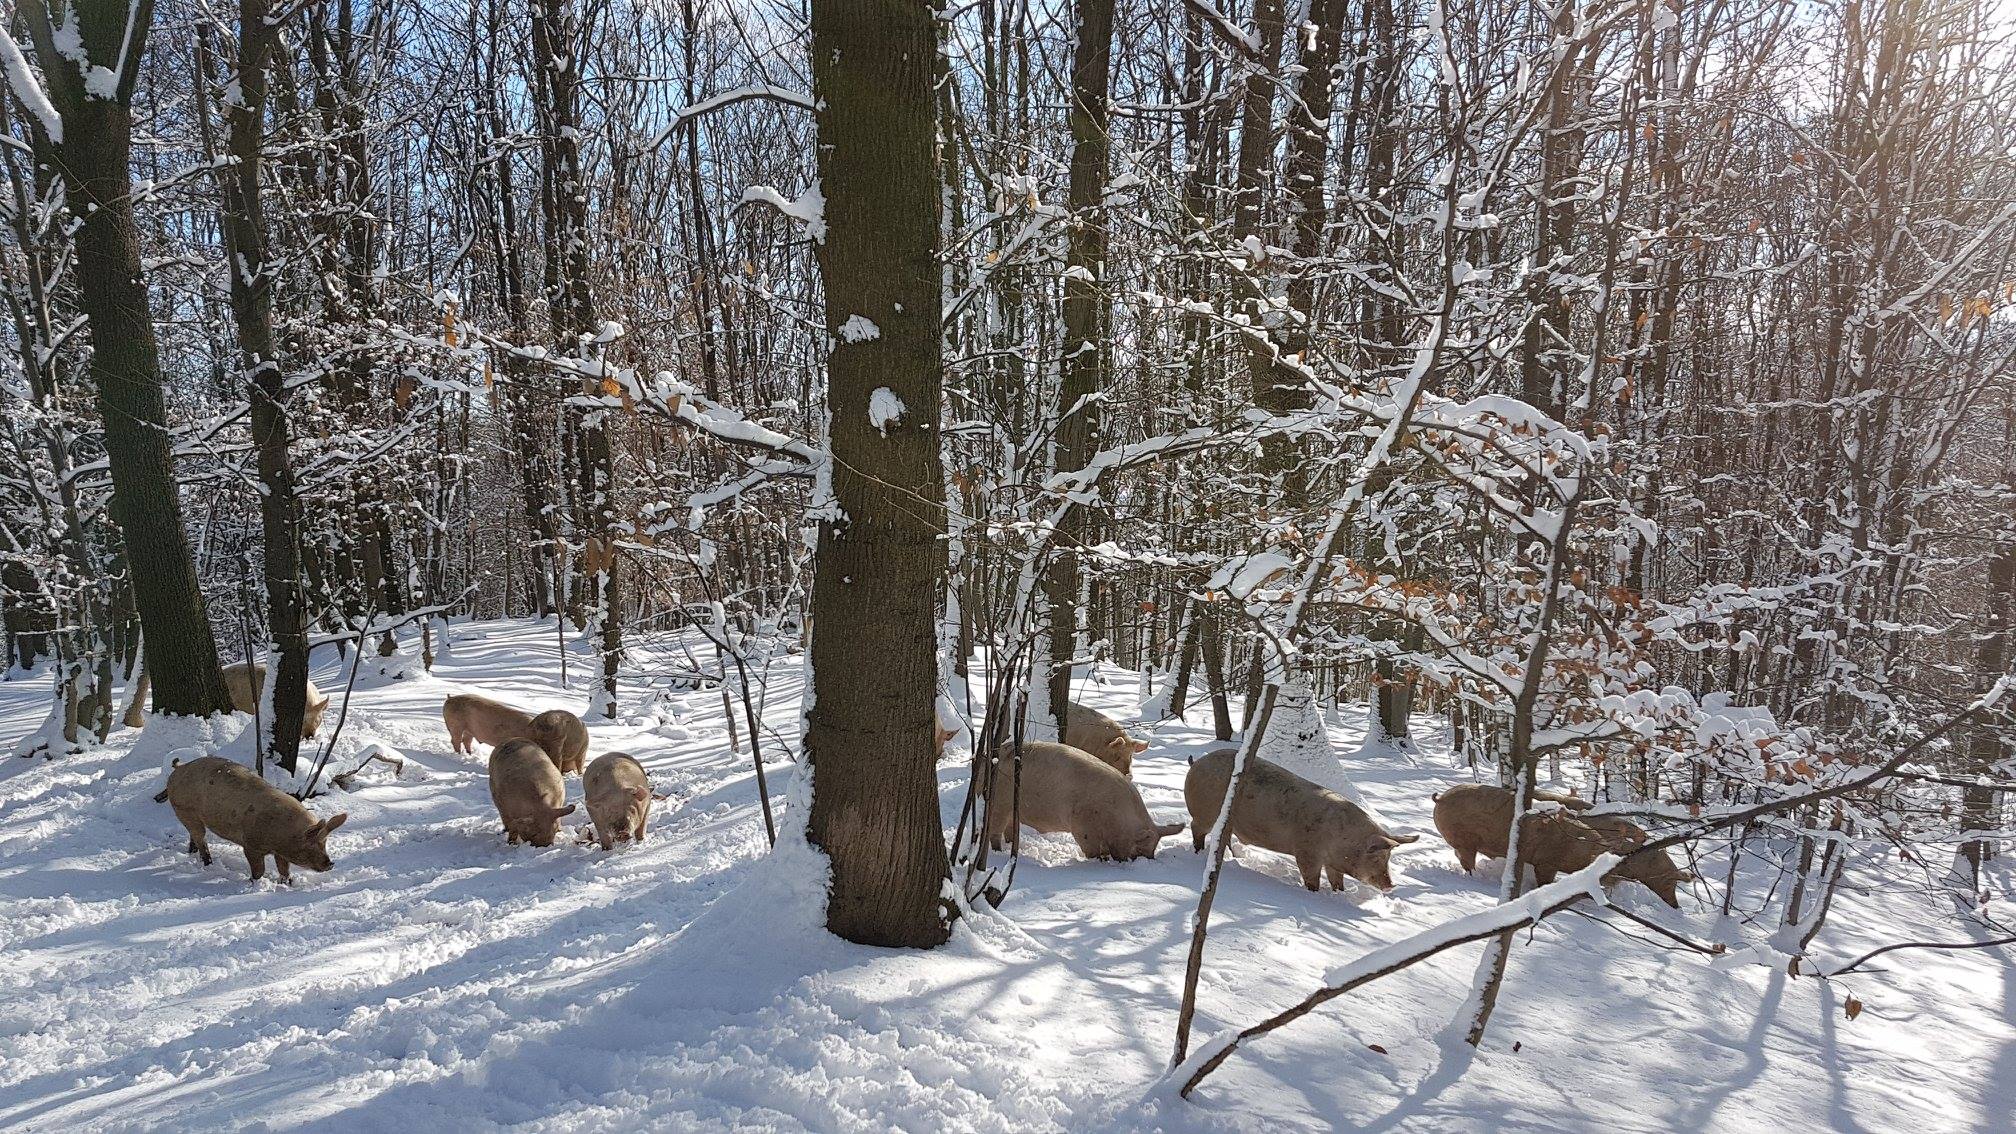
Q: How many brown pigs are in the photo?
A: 12